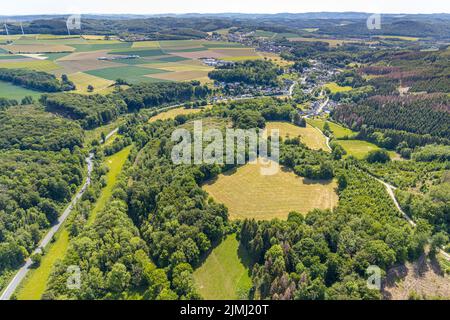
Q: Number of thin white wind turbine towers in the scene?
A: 3